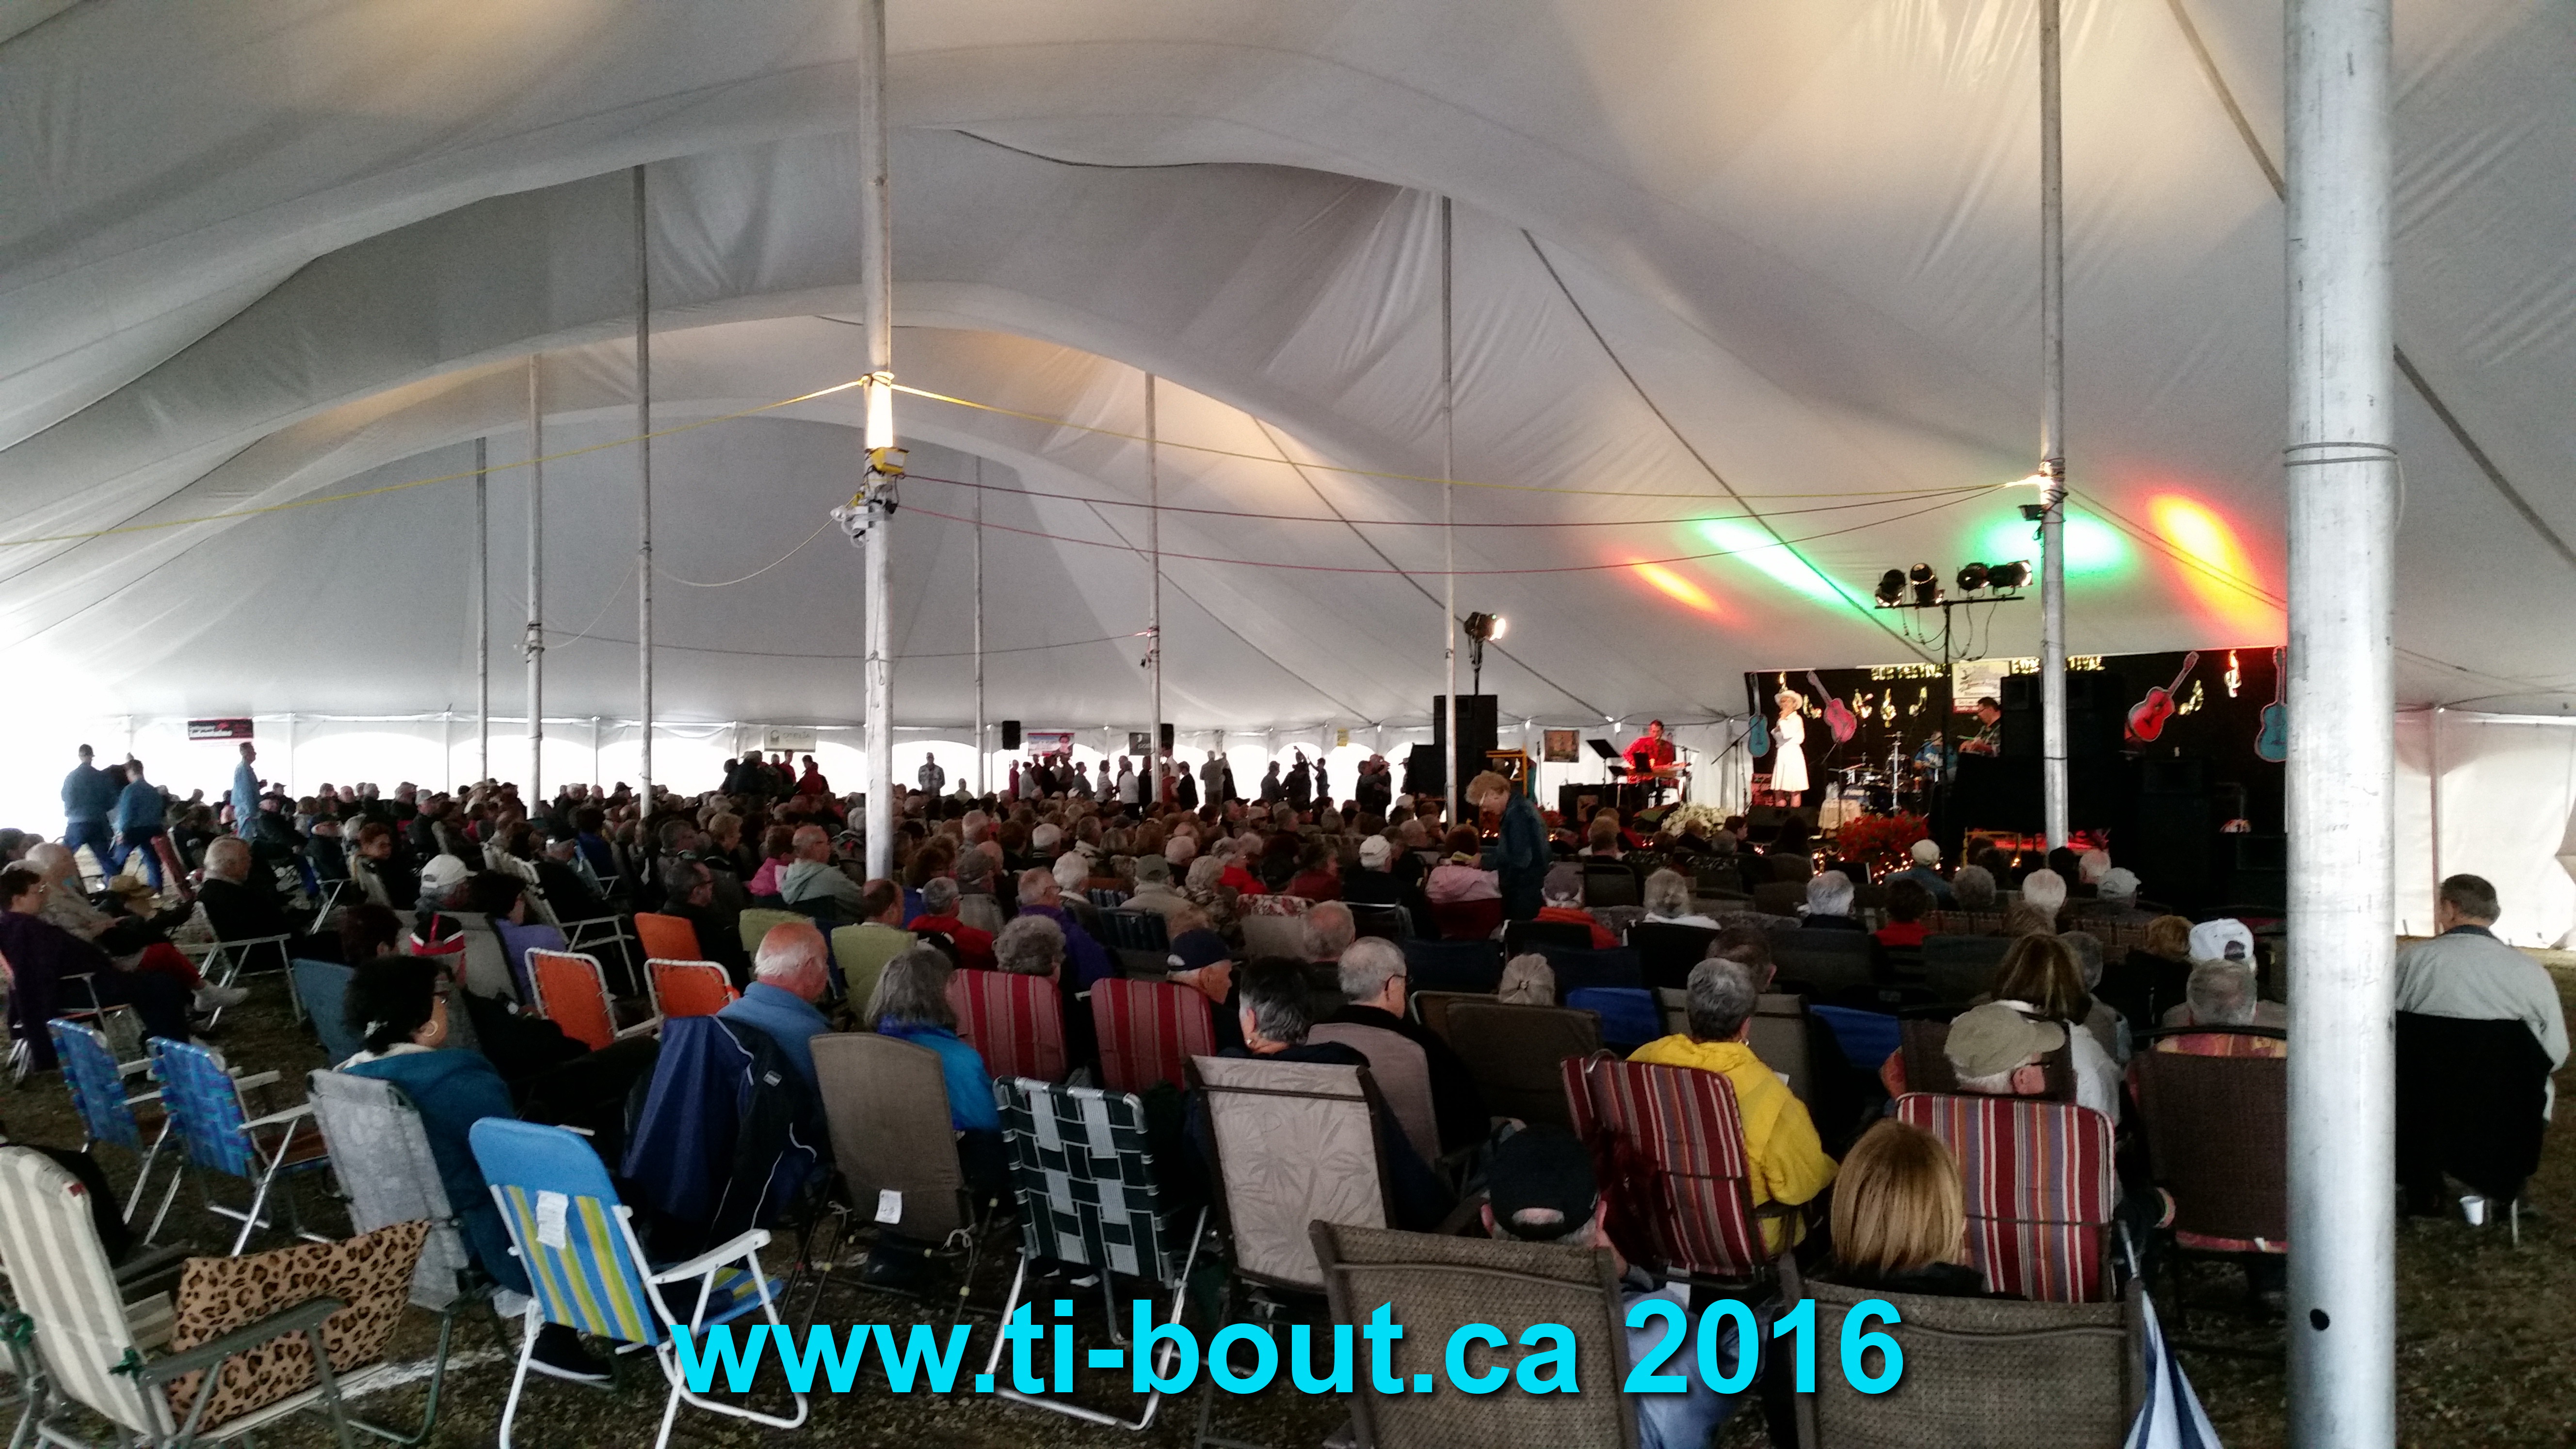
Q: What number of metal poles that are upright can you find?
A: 9